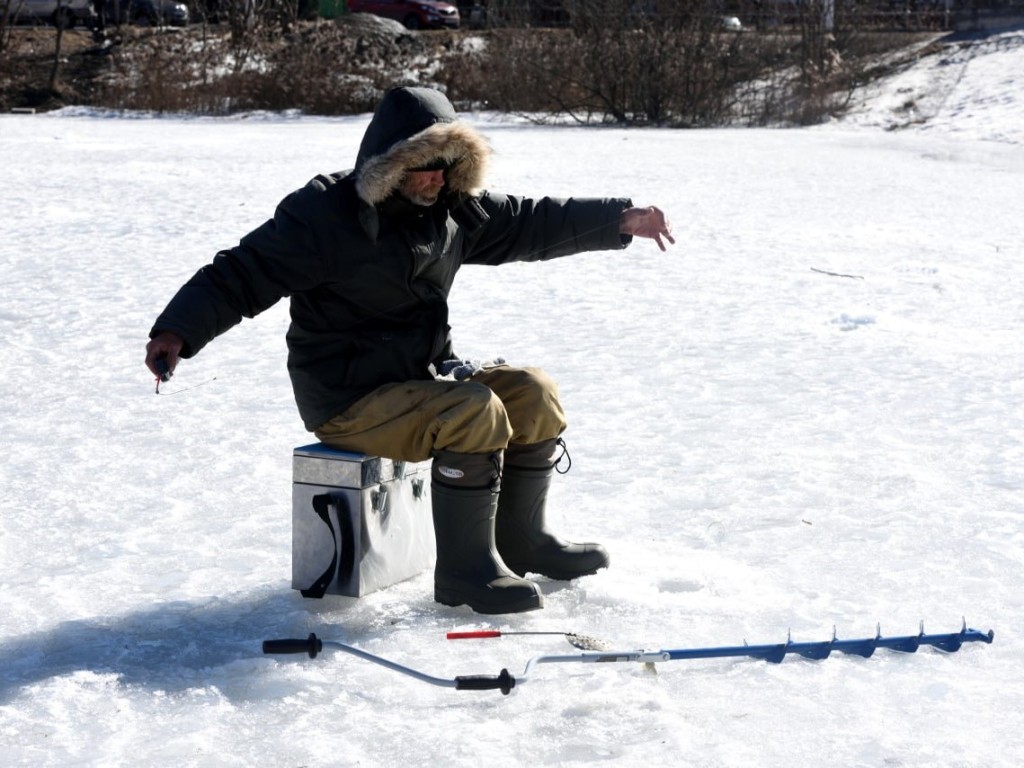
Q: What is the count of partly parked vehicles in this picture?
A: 3